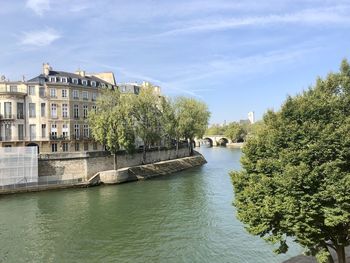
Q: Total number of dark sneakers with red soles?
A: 0